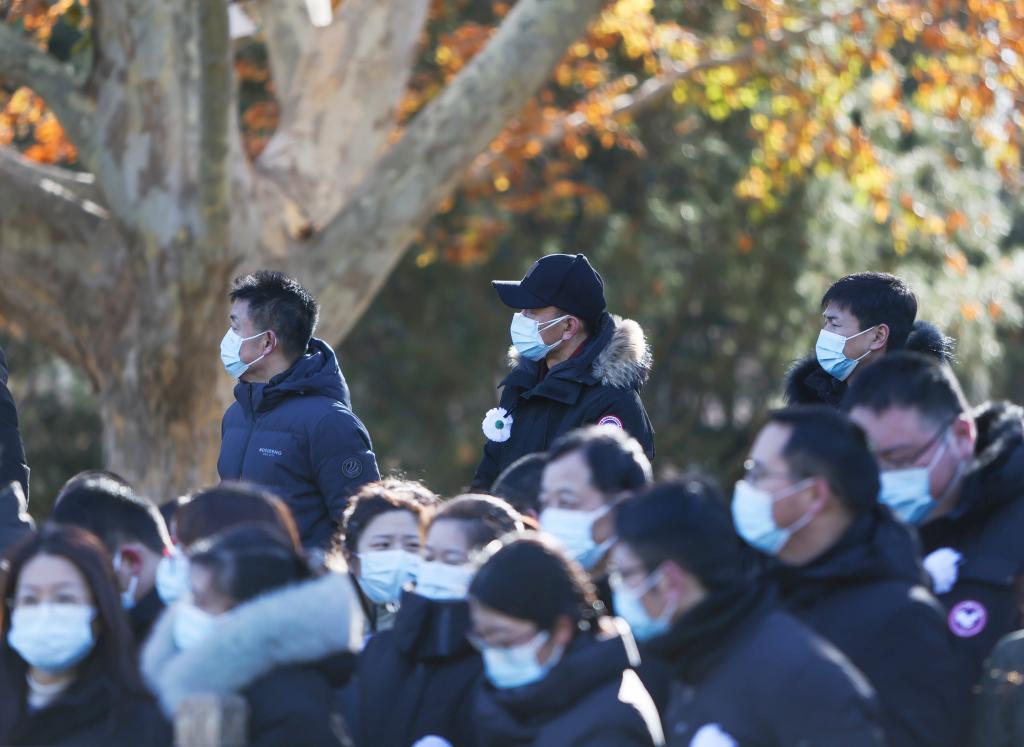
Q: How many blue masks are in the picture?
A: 14